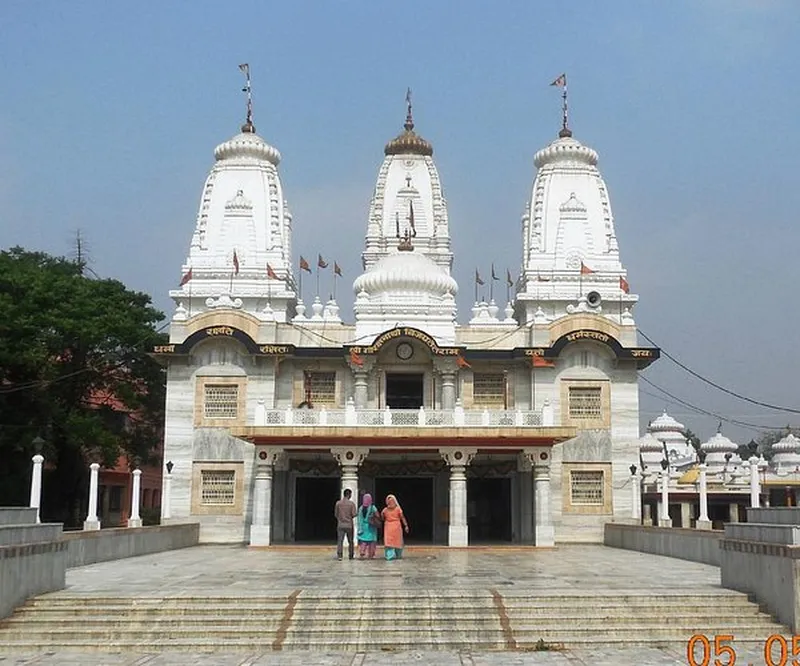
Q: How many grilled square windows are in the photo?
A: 6